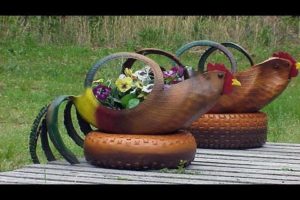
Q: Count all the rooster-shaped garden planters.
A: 2